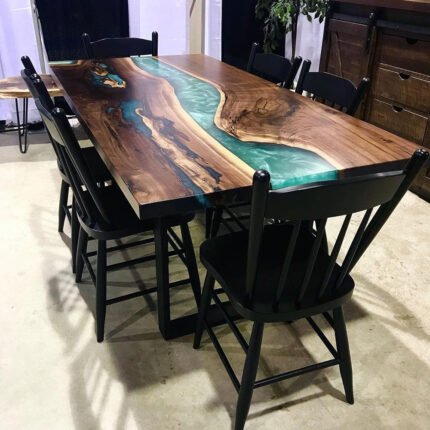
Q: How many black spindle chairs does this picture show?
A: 6